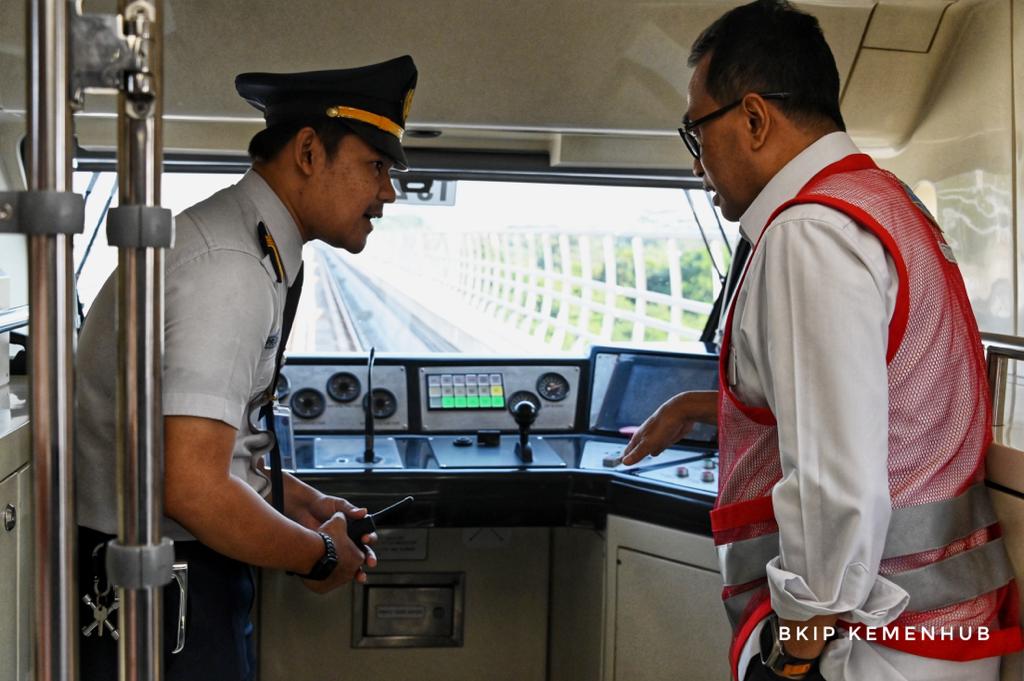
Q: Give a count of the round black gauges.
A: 6